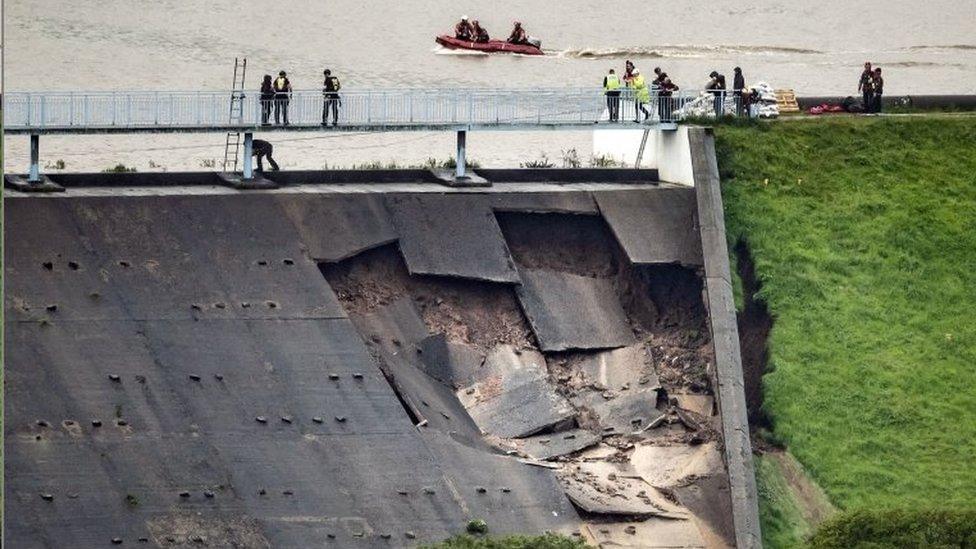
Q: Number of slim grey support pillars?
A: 3